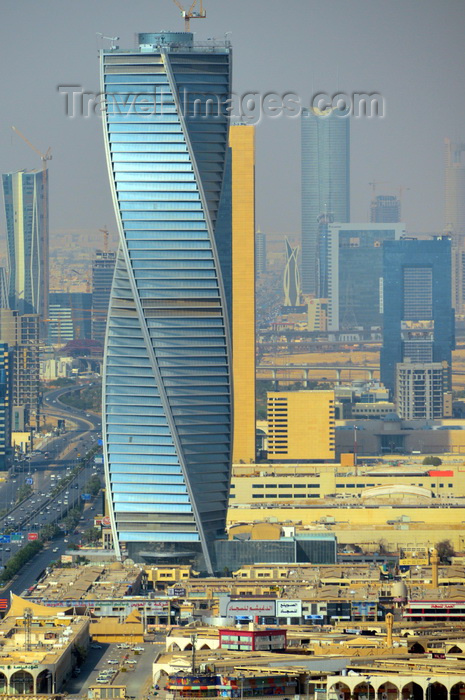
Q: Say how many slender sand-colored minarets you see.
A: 2